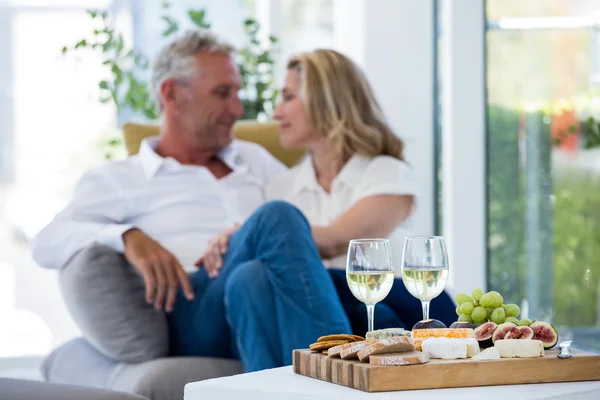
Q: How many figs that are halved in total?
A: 4